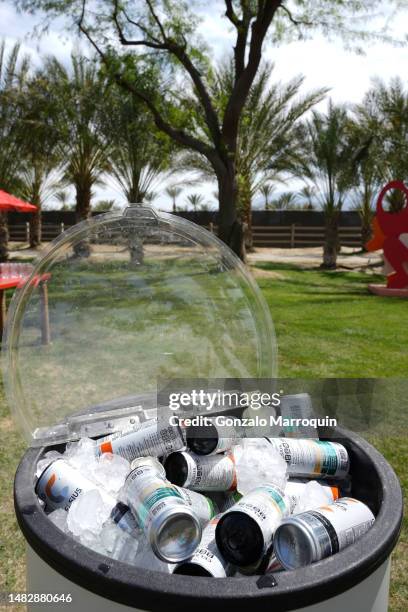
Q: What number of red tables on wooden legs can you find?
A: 1